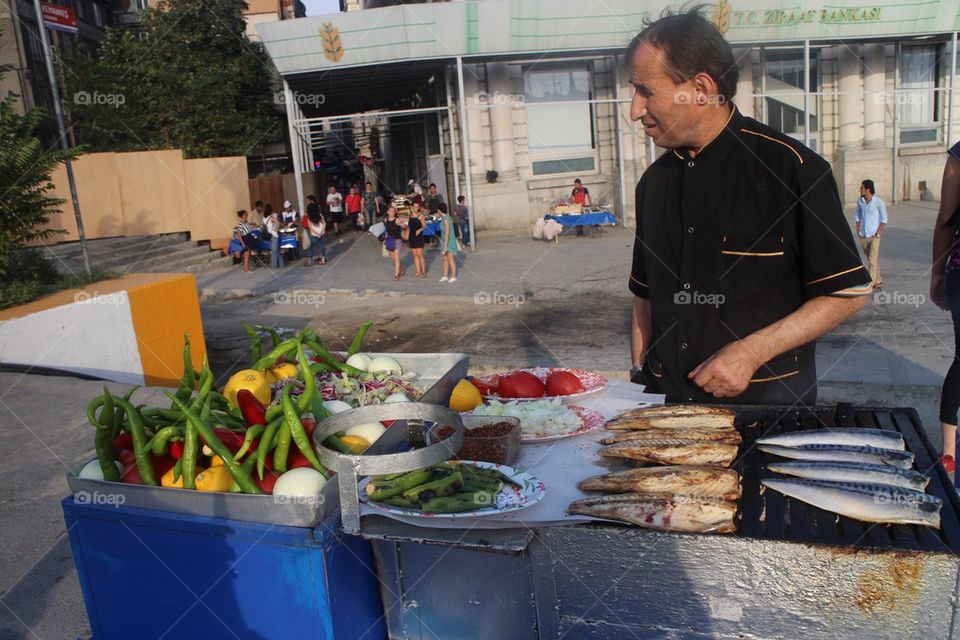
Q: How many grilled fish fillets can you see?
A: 6